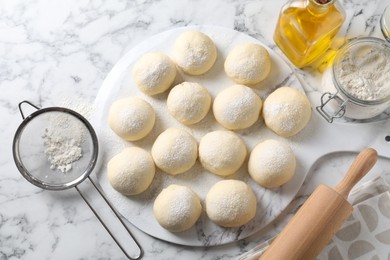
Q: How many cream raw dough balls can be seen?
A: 13